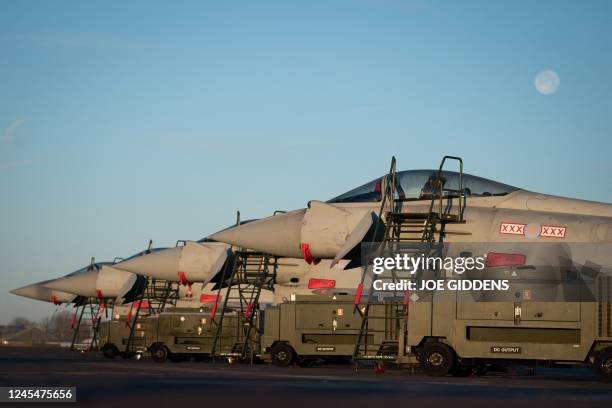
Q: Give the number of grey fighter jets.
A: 4